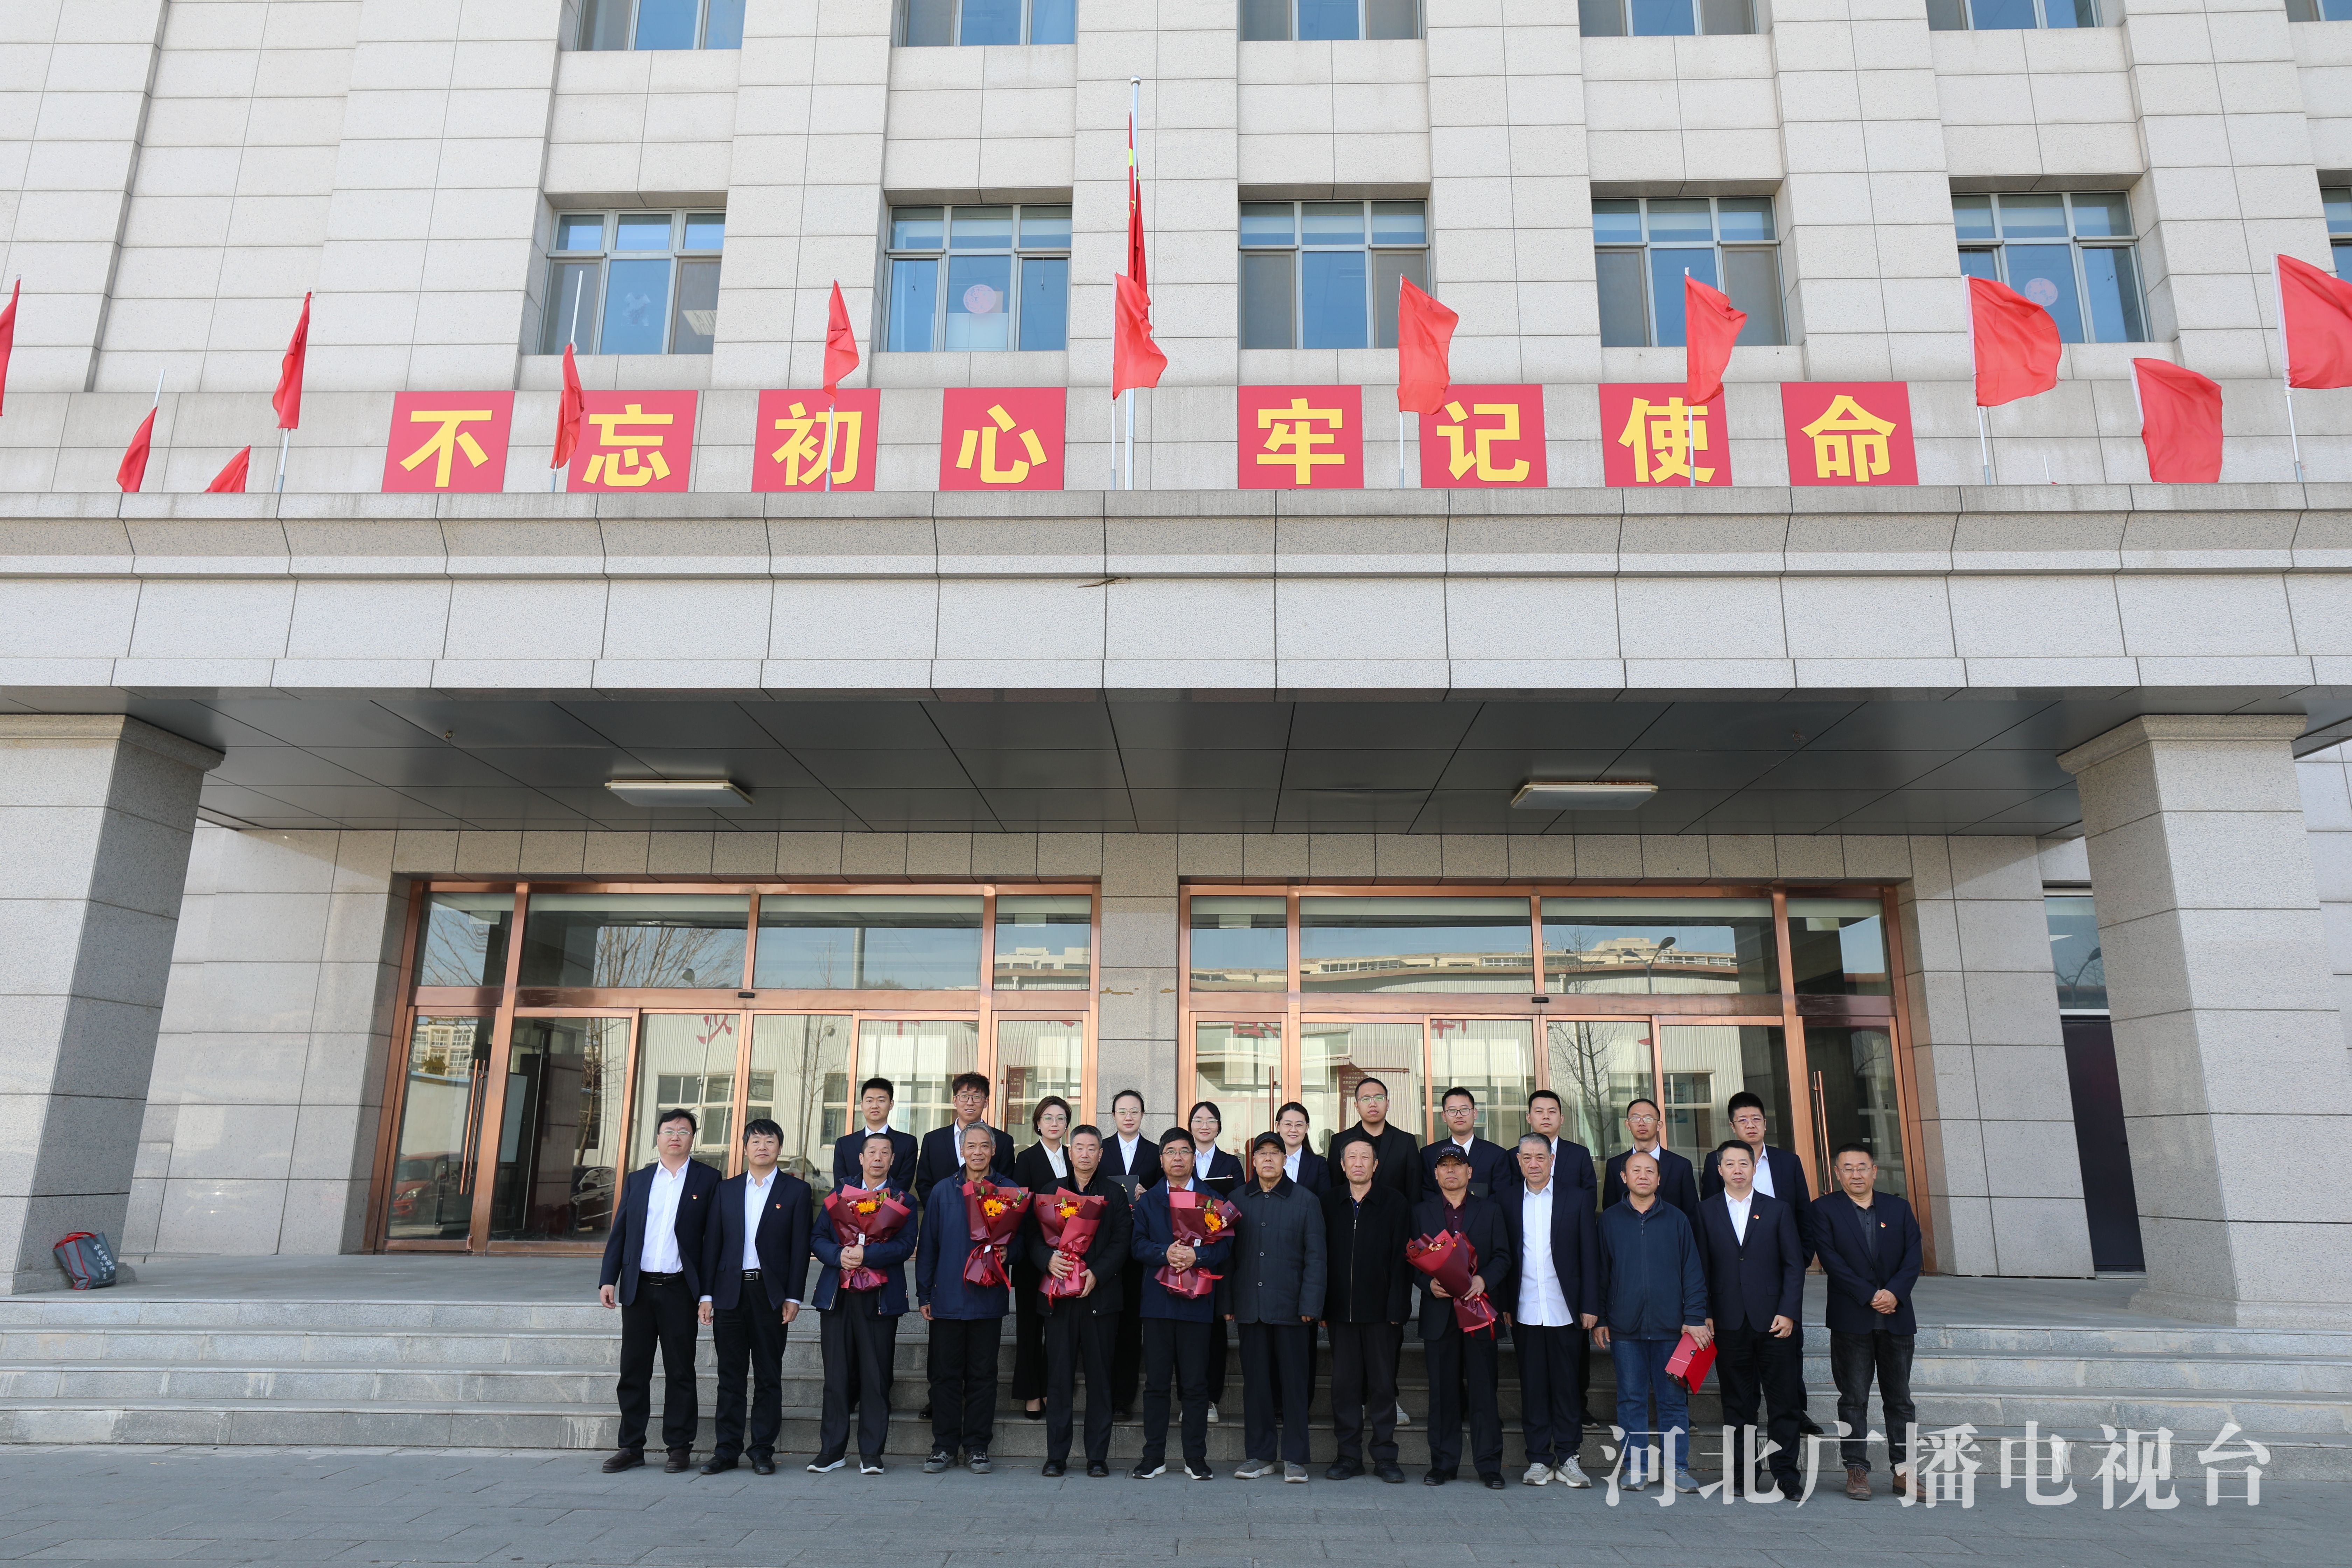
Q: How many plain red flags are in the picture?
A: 12